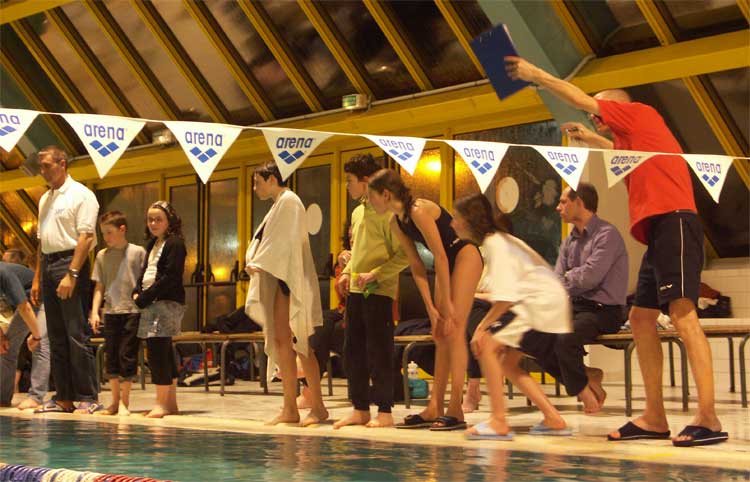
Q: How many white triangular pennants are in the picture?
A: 9